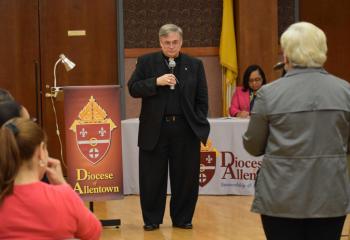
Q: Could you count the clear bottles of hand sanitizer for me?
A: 0